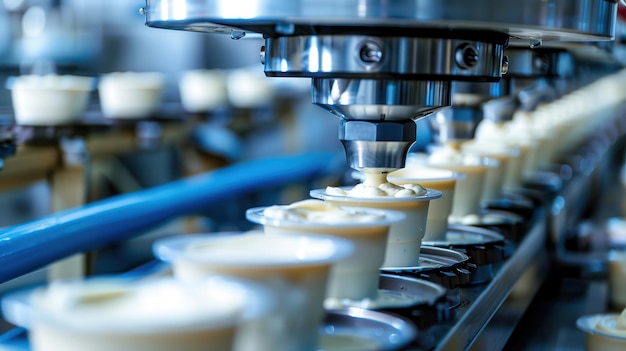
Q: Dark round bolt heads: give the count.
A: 2